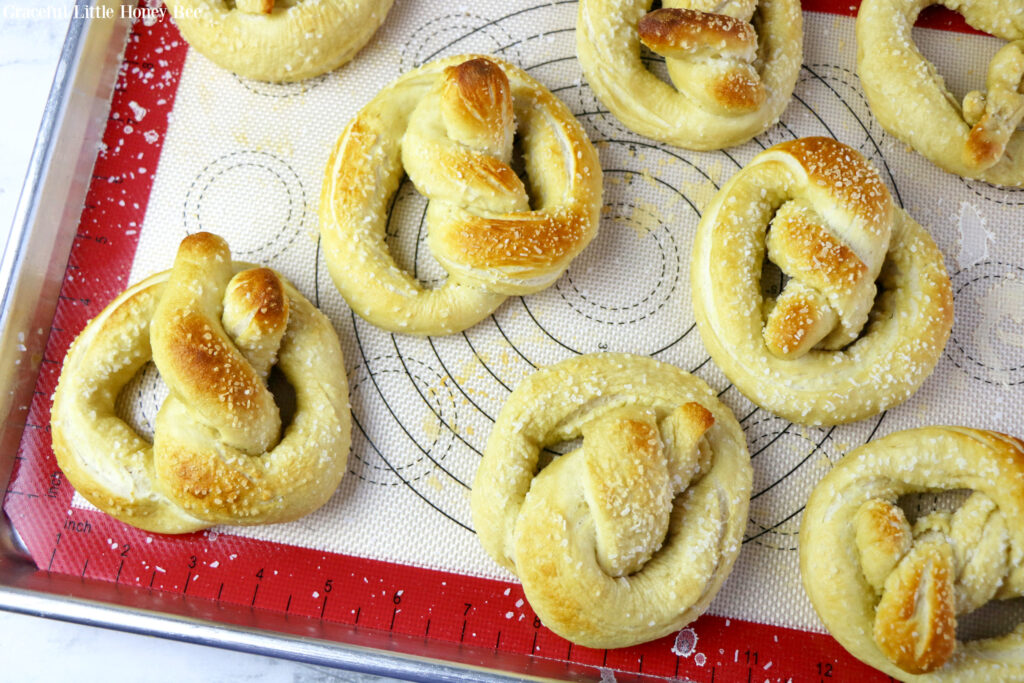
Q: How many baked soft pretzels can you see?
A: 8